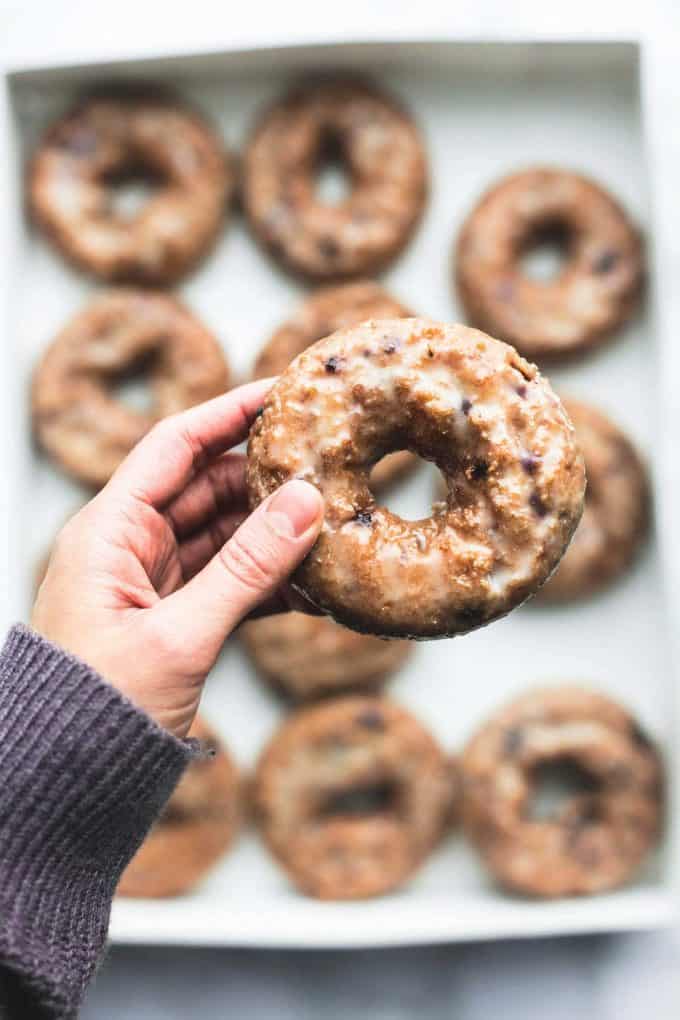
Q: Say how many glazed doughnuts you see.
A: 11